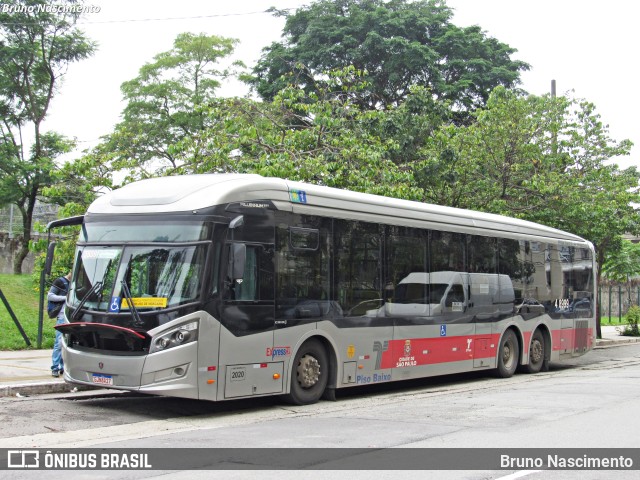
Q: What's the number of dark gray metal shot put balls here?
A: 0